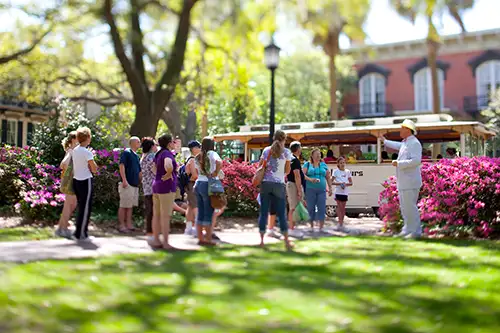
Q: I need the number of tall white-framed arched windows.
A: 3